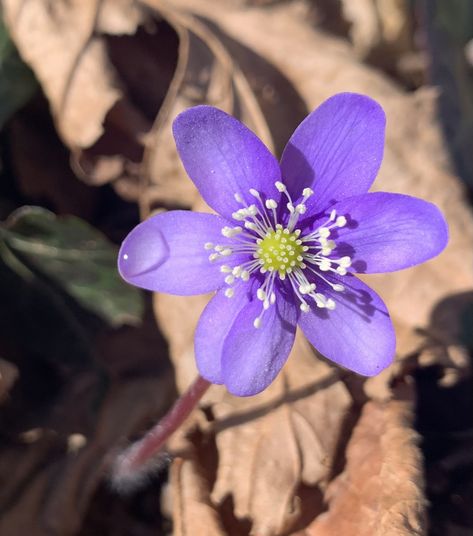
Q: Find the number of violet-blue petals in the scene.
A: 7